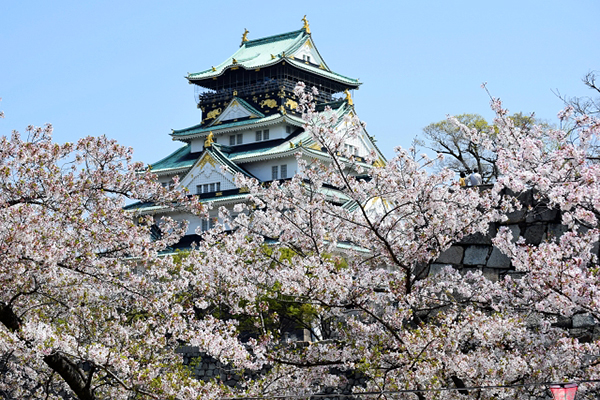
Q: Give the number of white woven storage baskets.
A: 0